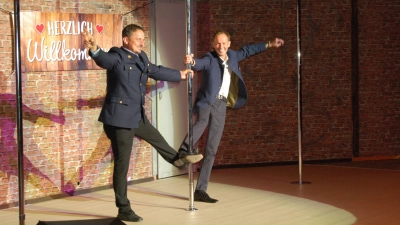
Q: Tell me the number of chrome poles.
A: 3